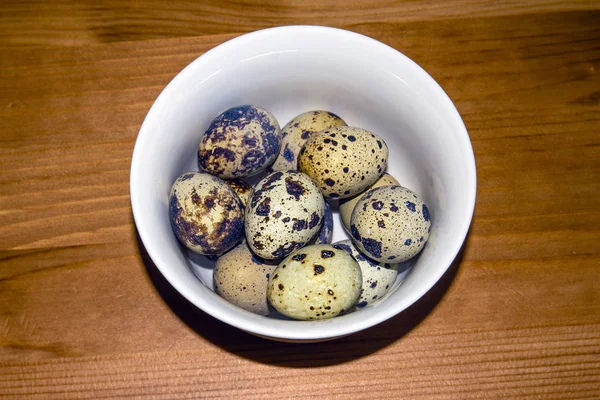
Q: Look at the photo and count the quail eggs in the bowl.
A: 12